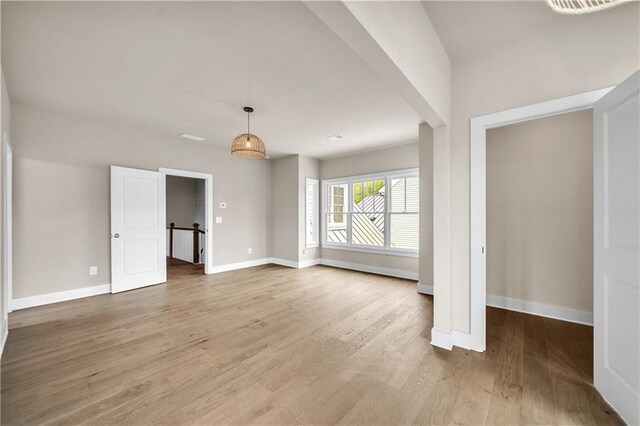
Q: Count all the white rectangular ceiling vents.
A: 2